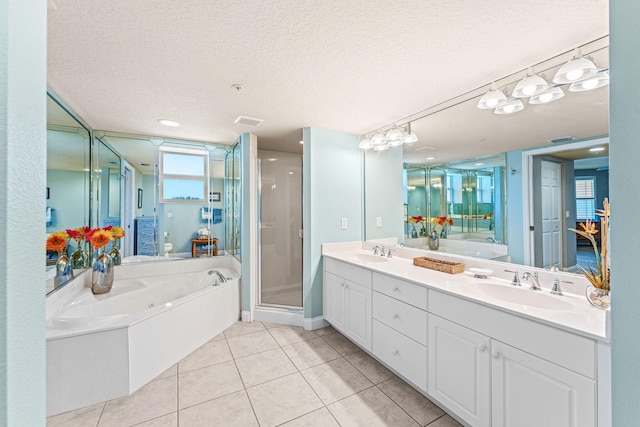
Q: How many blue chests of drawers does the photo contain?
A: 1